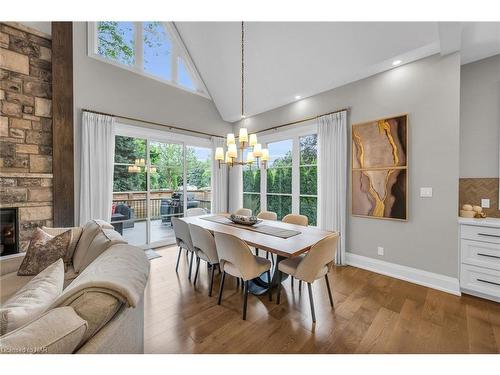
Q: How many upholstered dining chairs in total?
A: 8